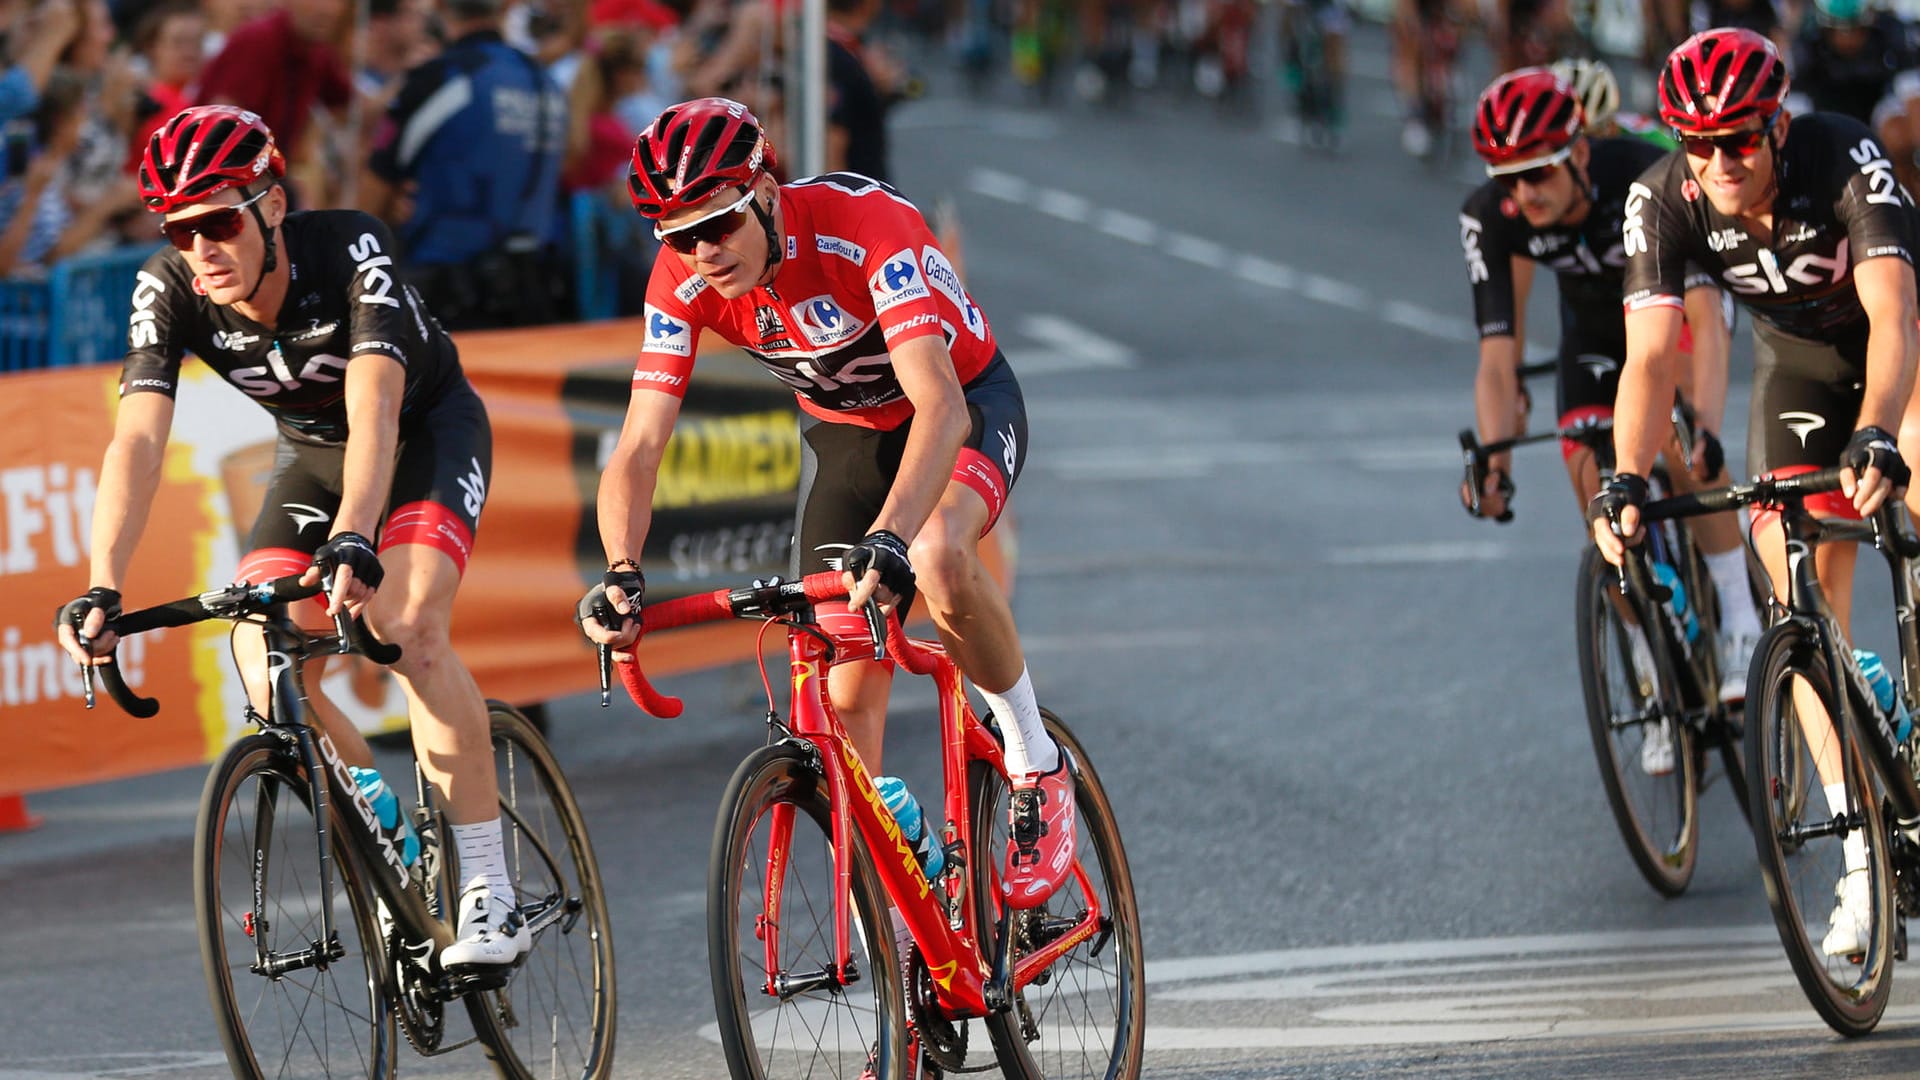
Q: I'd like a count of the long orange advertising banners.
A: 1